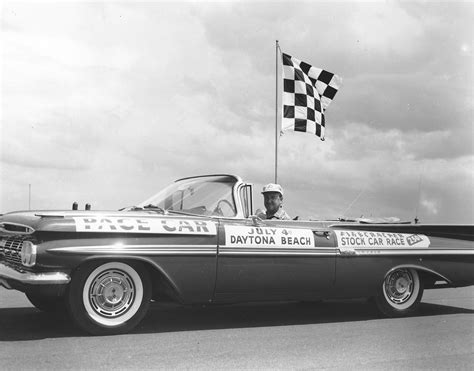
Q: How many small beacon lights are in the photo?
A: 2